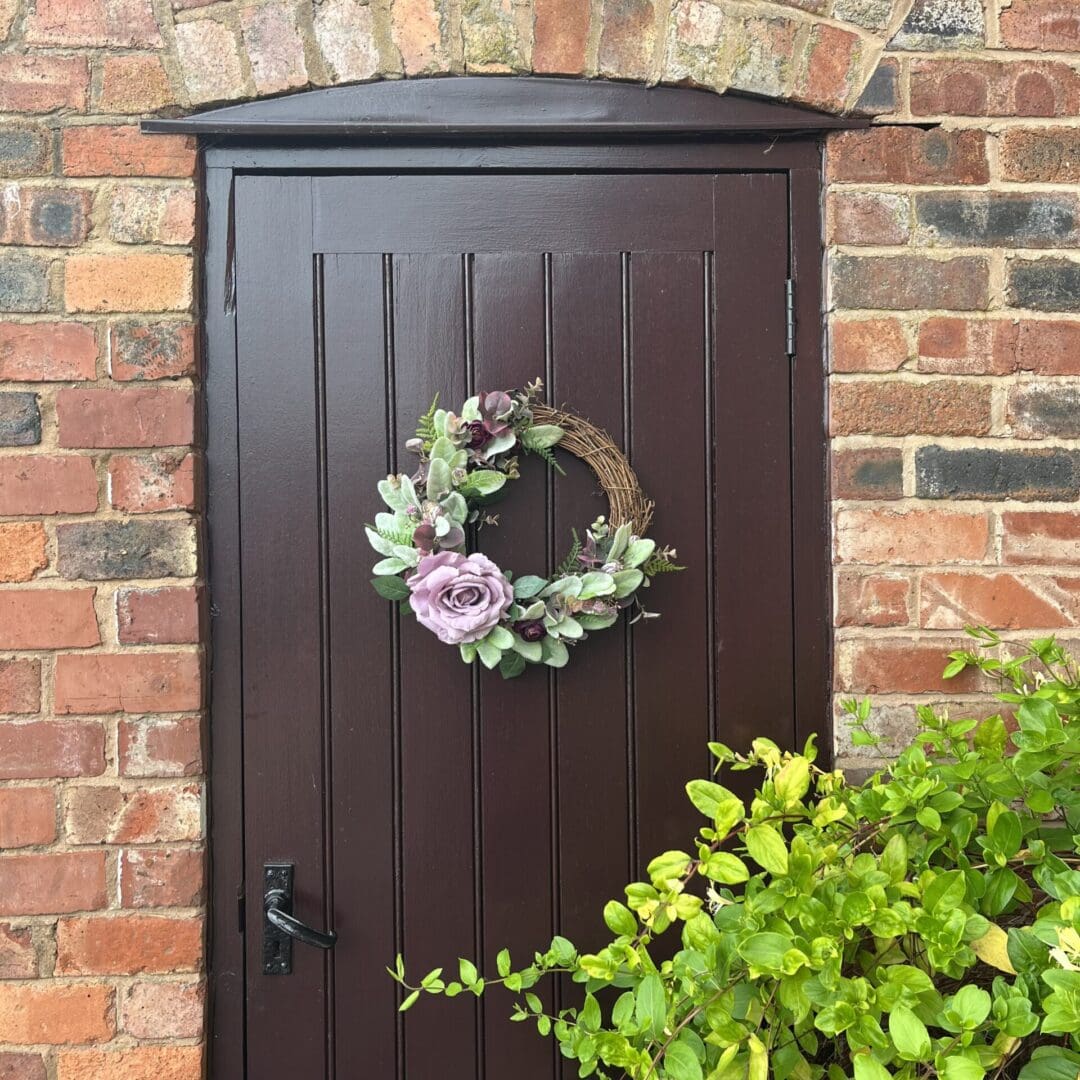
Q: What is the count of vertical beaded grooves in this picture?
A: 6